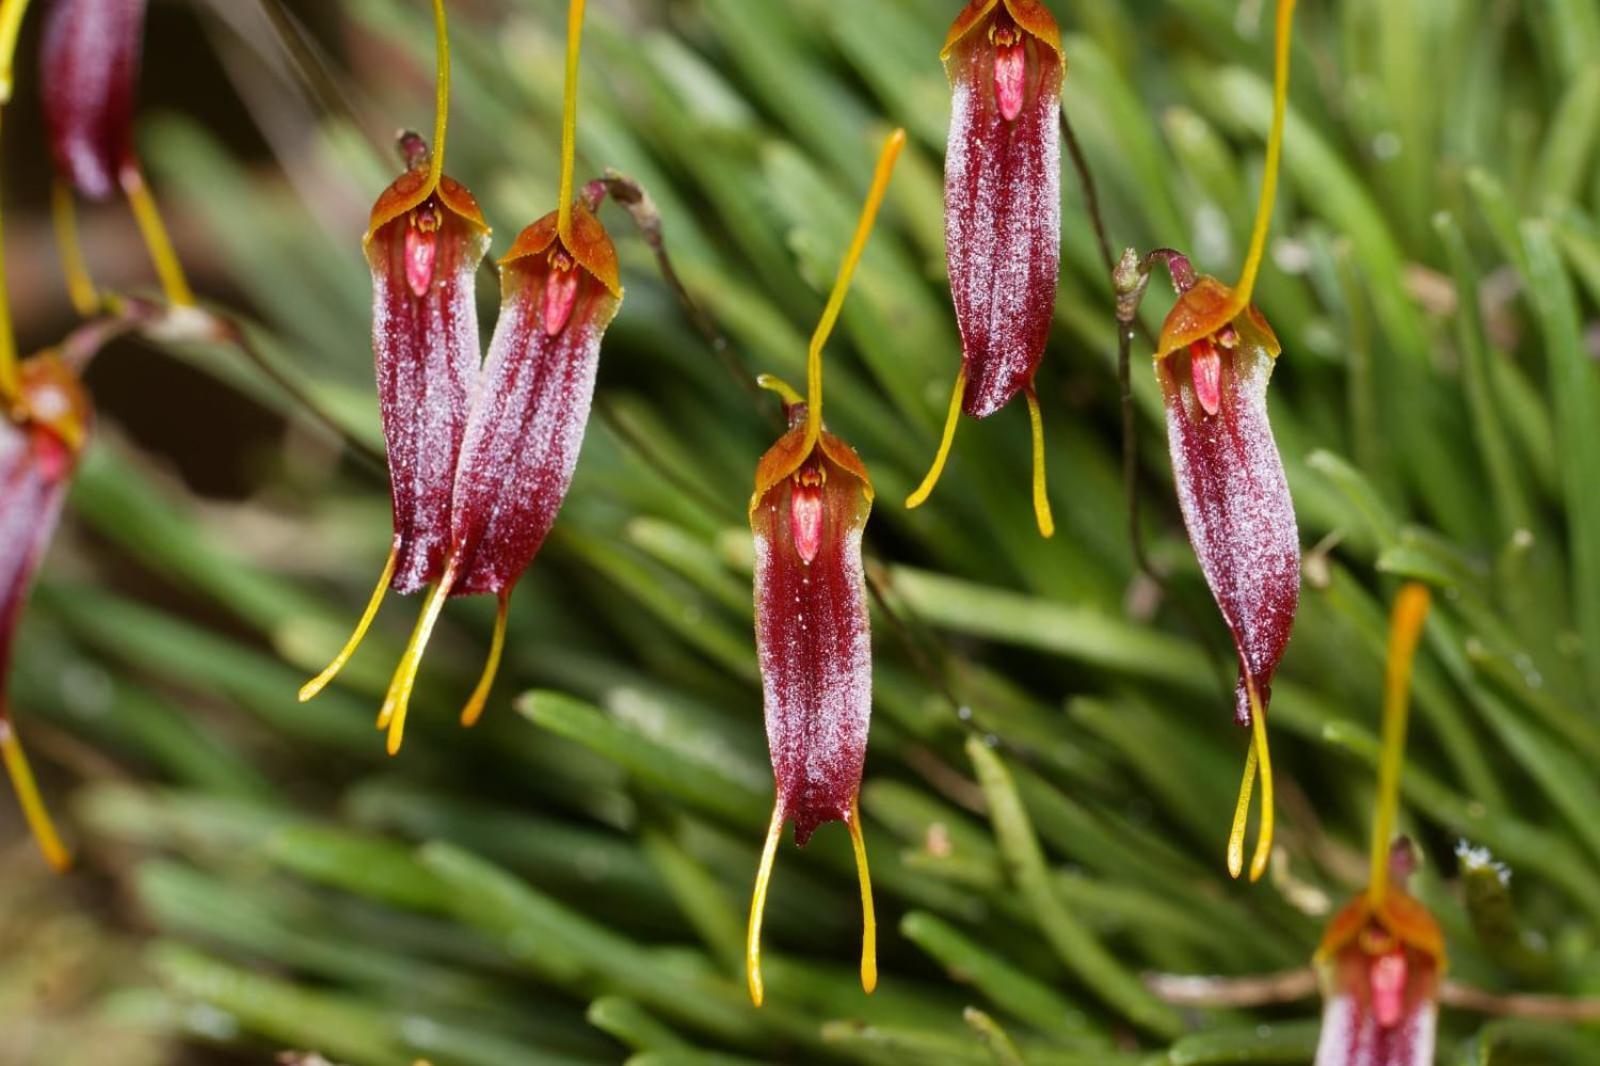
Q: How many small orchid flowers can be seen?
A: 8